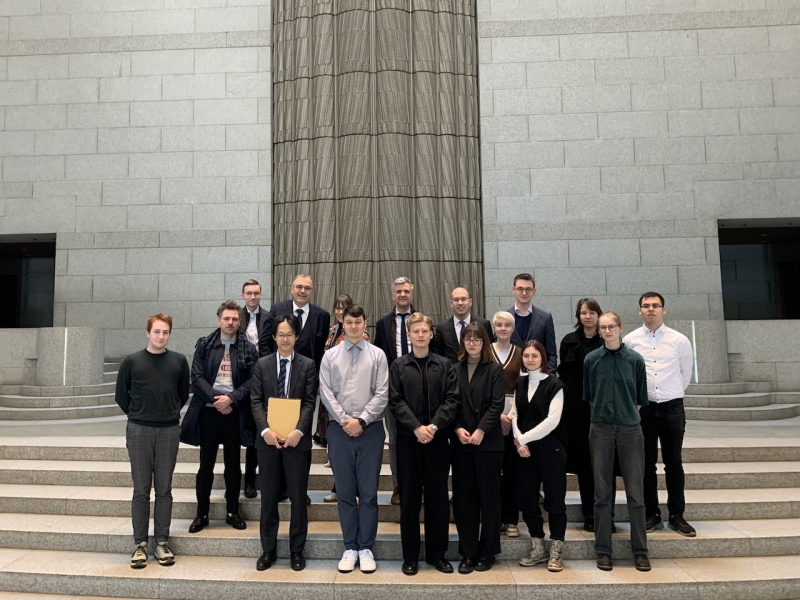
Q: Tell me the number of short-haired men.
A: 11